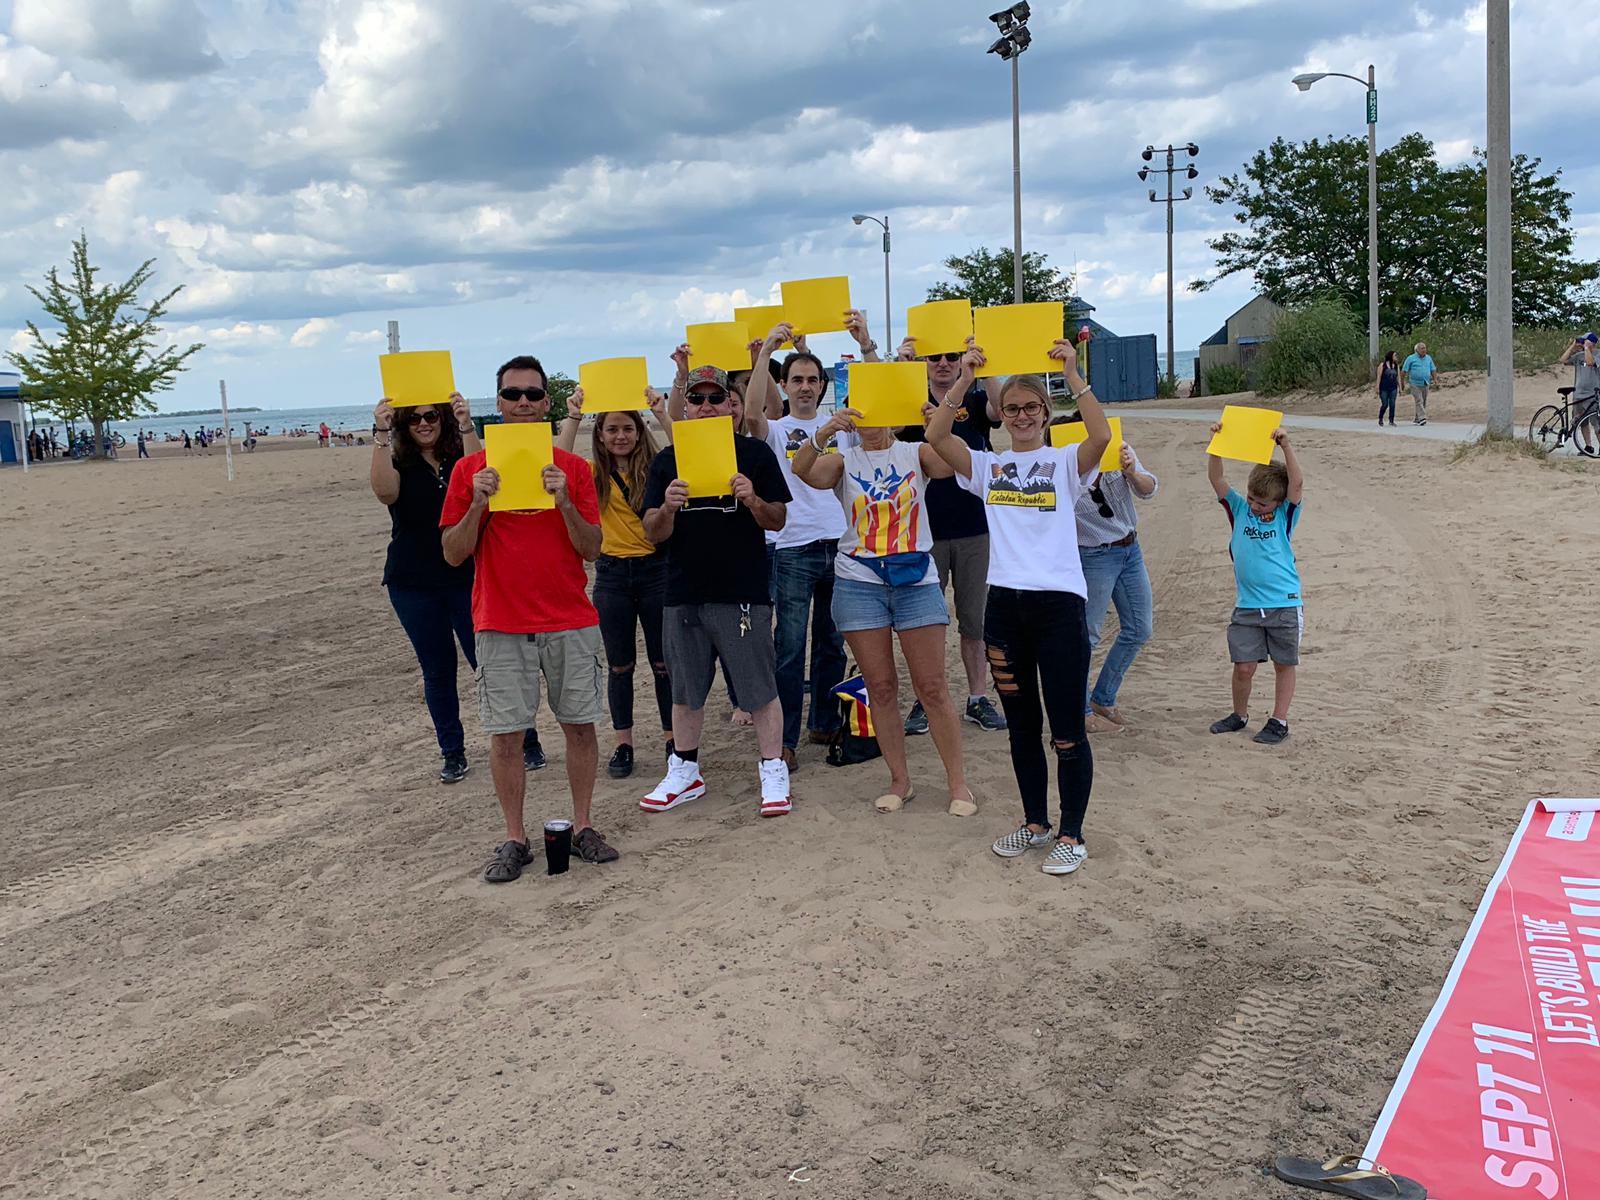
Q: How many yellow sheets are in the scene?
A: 12